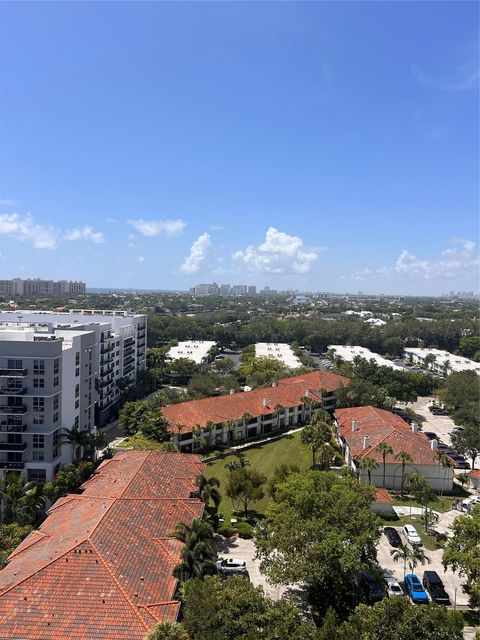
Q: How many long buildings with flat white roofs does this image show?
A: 4